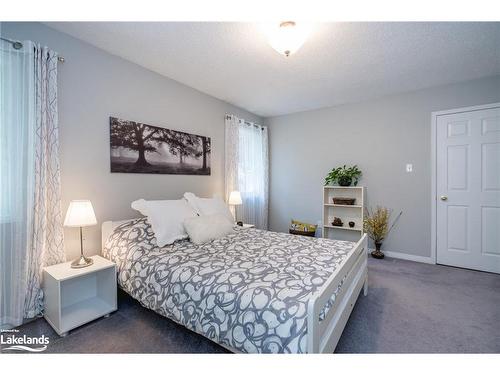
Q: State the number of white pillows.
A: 3